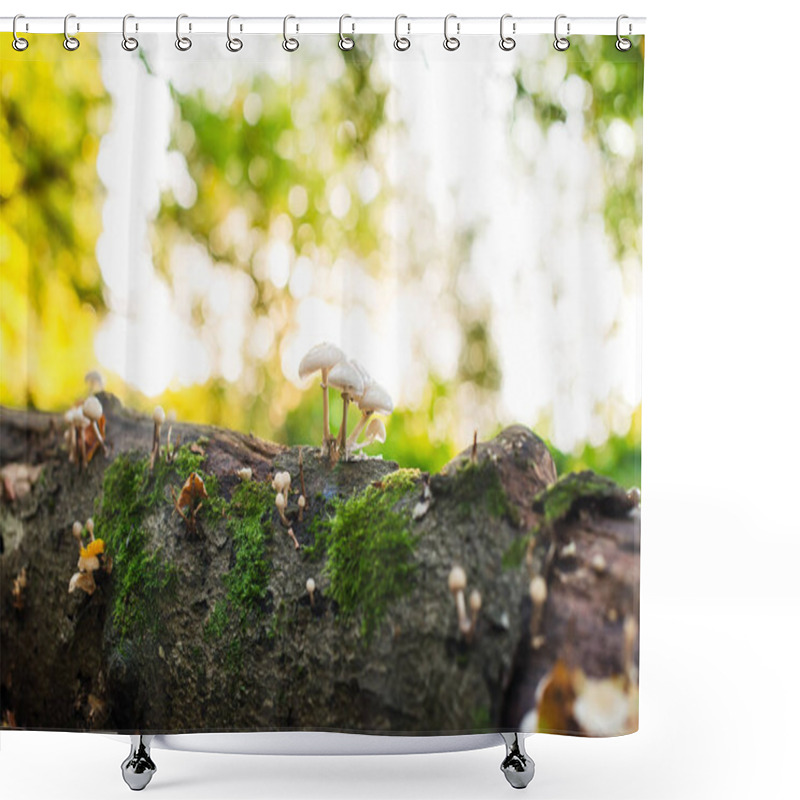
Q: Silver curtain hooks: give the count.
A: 12